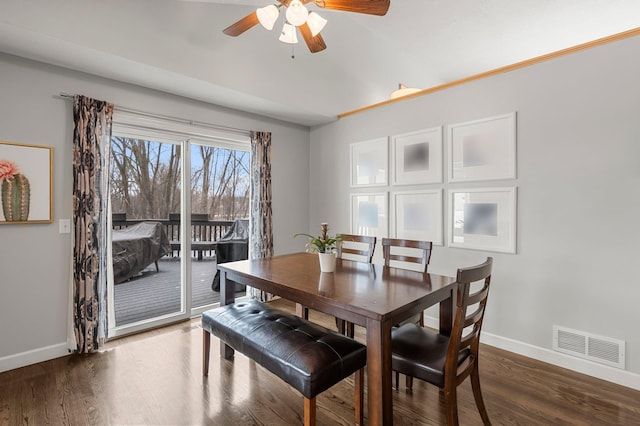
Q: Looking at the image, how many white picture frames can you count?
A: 6